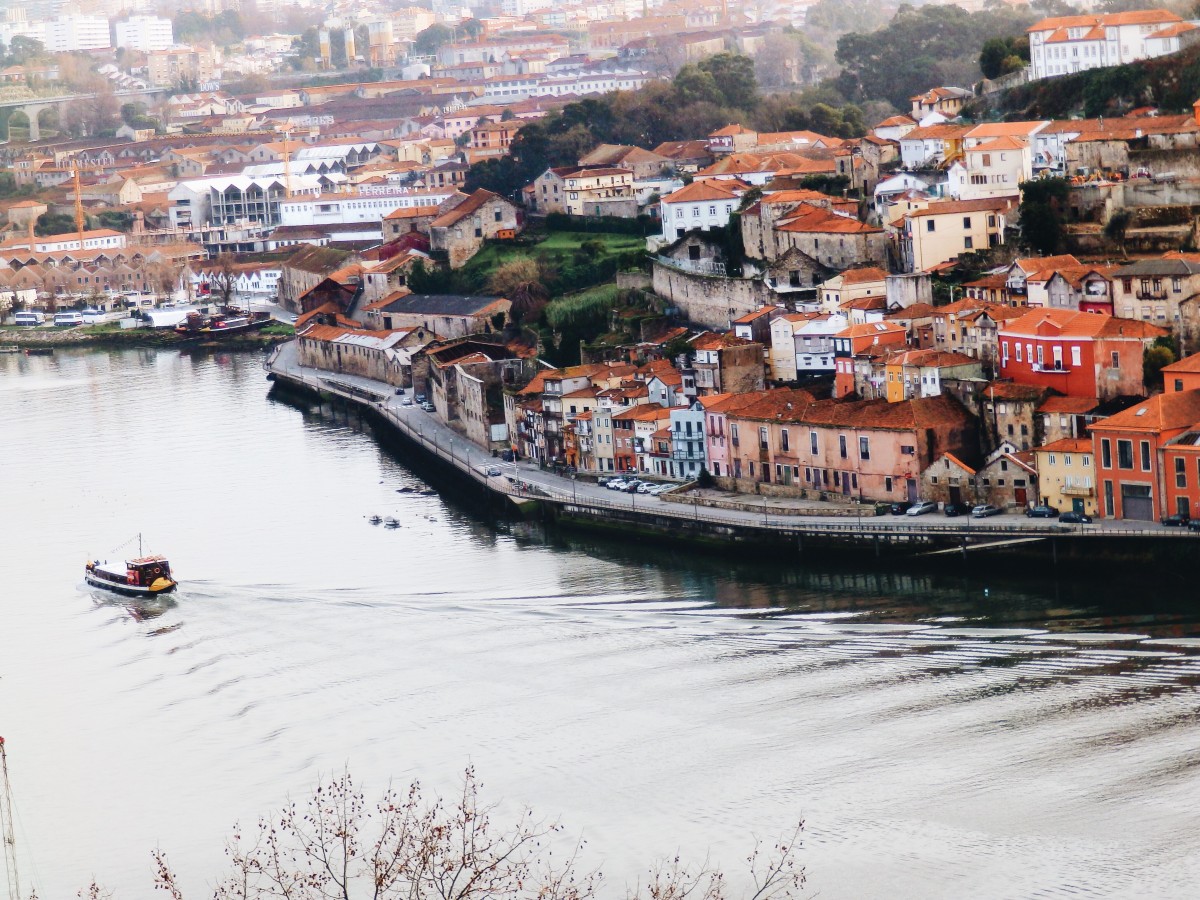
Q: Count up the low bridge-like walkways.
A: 1